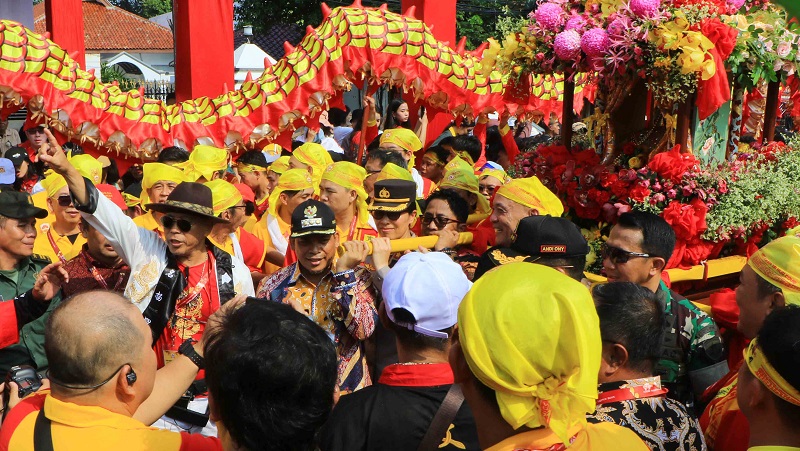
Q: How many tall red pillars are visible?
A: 3